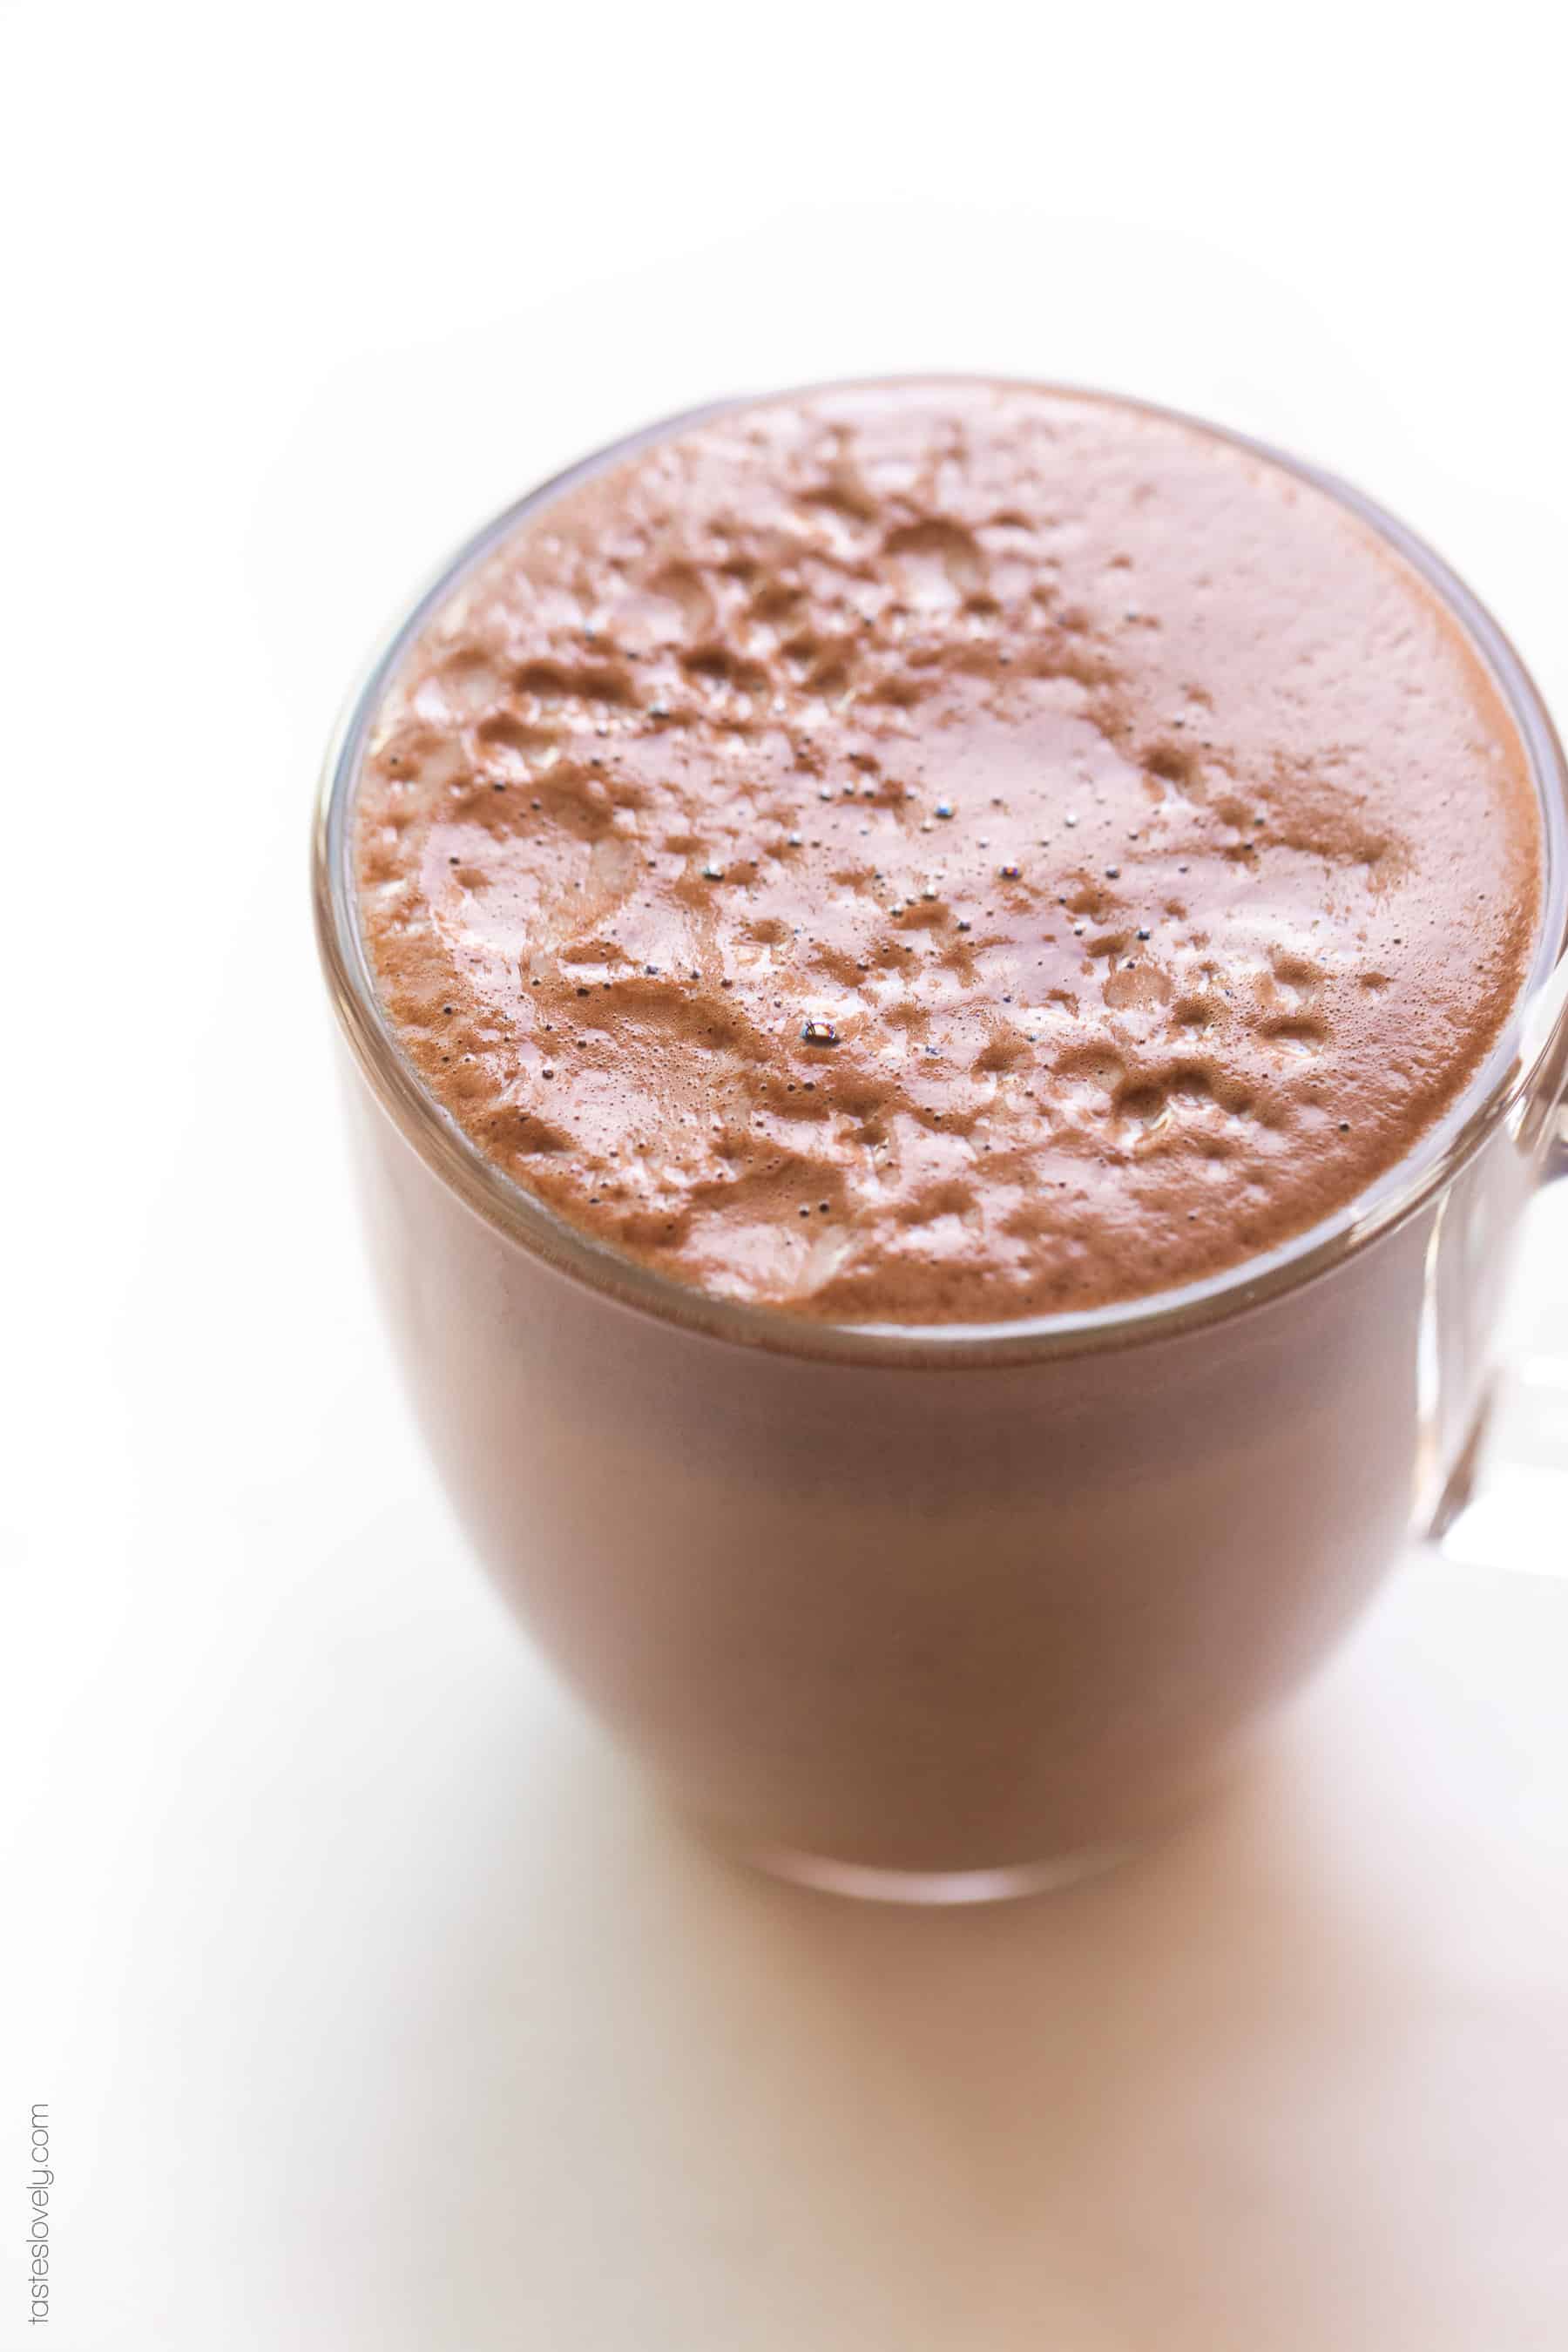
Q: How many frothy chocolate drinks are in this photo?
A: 1